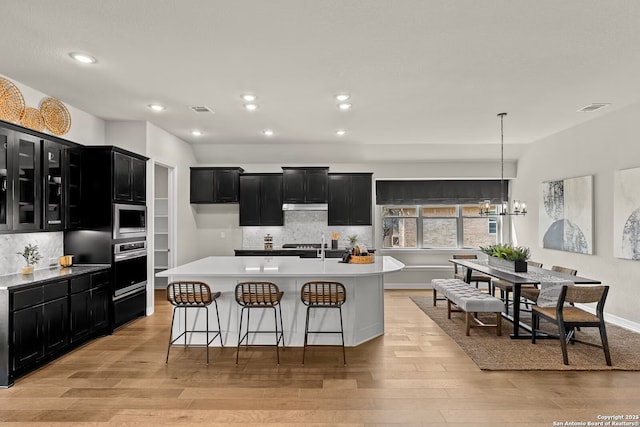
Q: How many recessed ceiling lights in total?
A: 9